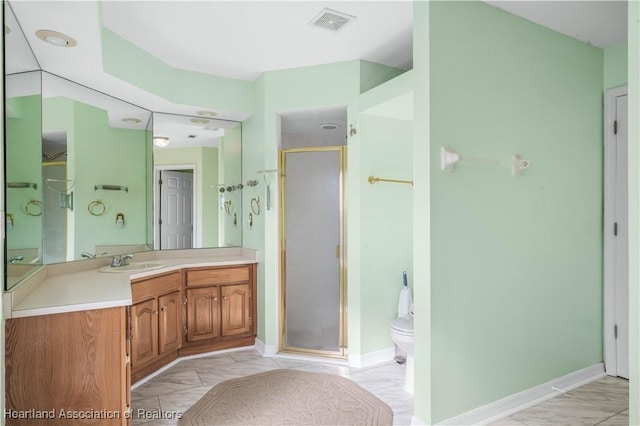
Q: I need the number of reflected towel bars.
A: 2